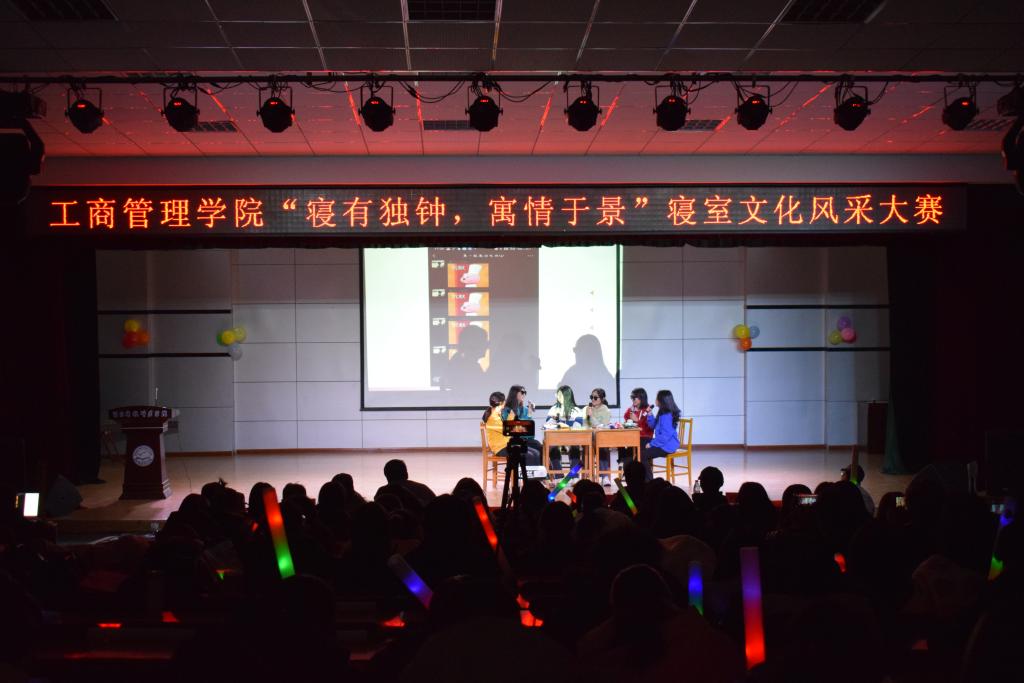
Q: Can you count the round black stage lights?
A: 10